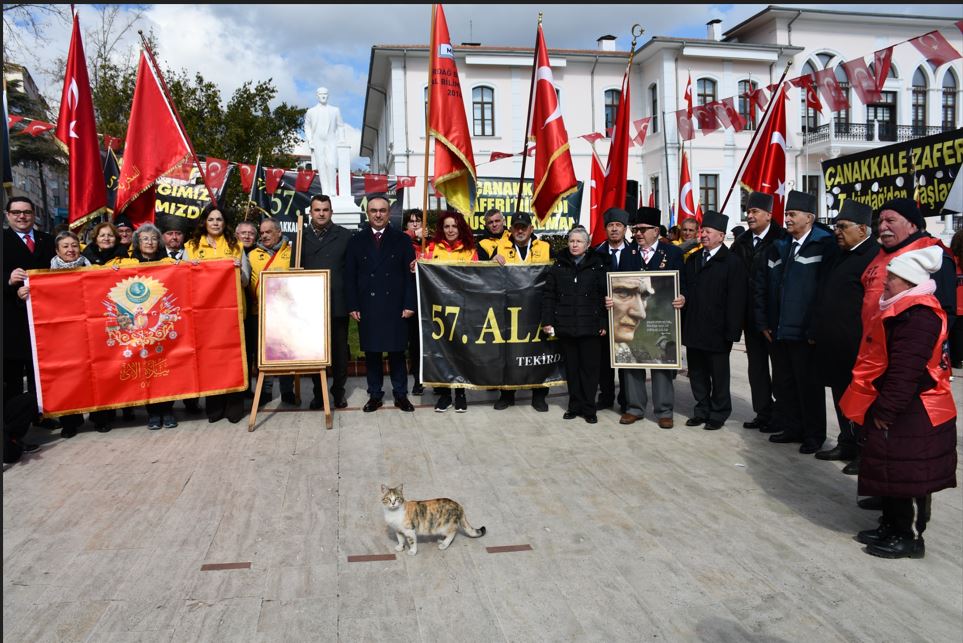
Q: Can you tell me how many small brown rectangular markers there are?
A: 3